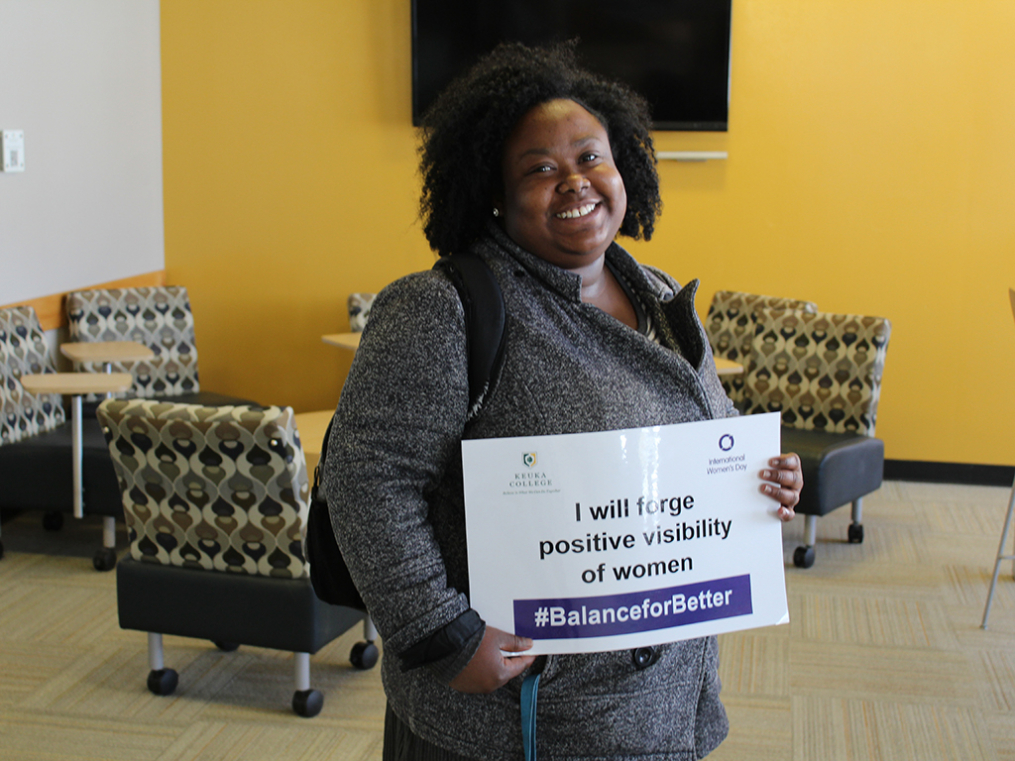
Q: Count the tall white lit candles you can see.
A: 0